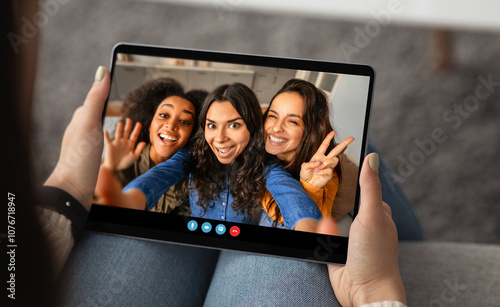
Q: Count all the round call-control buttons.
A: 4